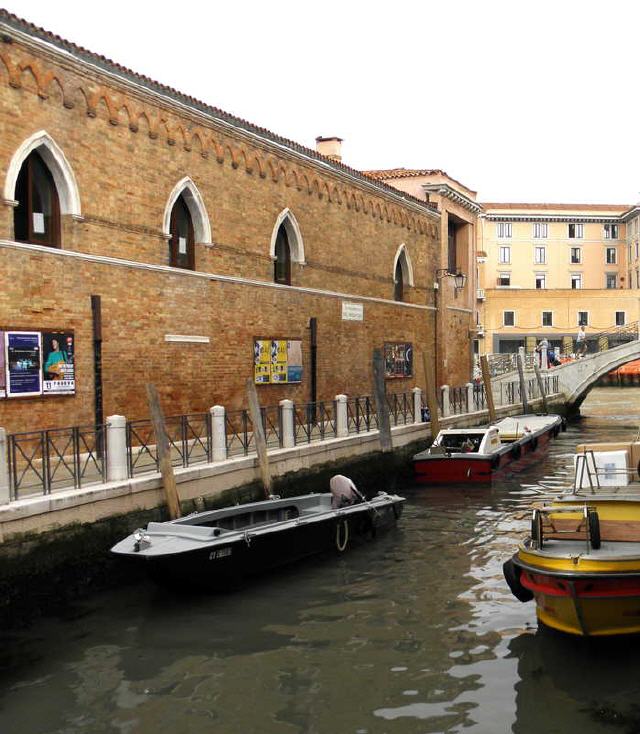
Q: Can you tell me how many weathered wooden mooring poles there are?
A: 7